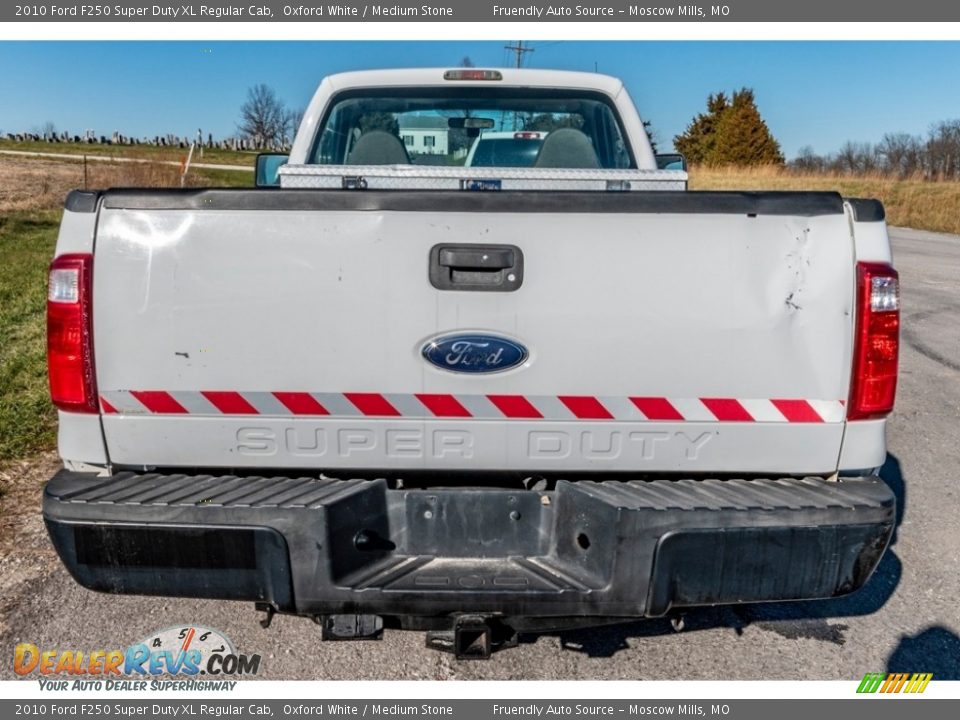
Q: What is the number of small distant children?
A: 0